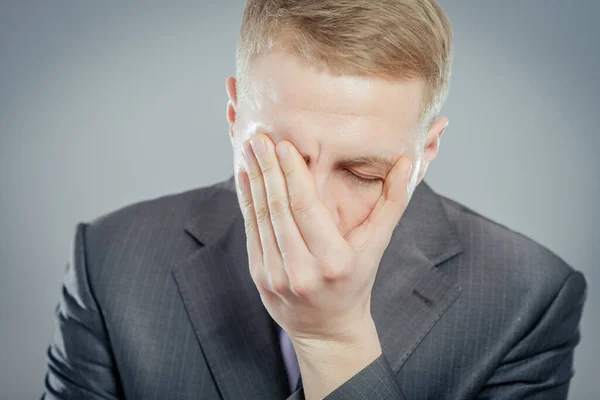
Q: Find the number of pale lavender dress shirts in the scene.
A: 1